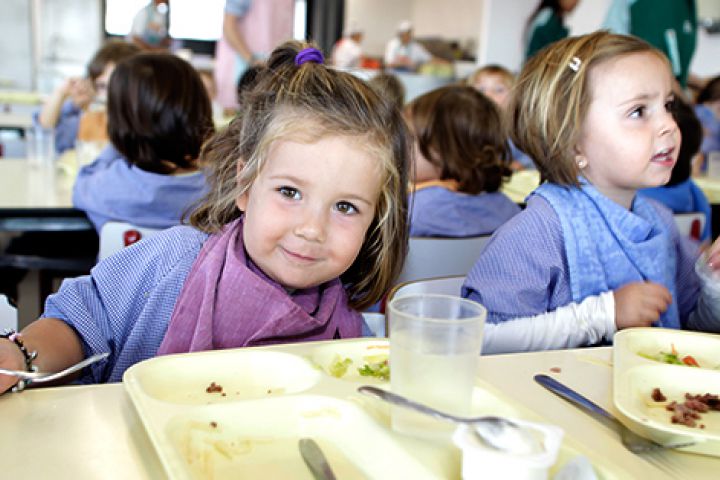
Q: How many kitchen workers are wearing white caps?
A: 2